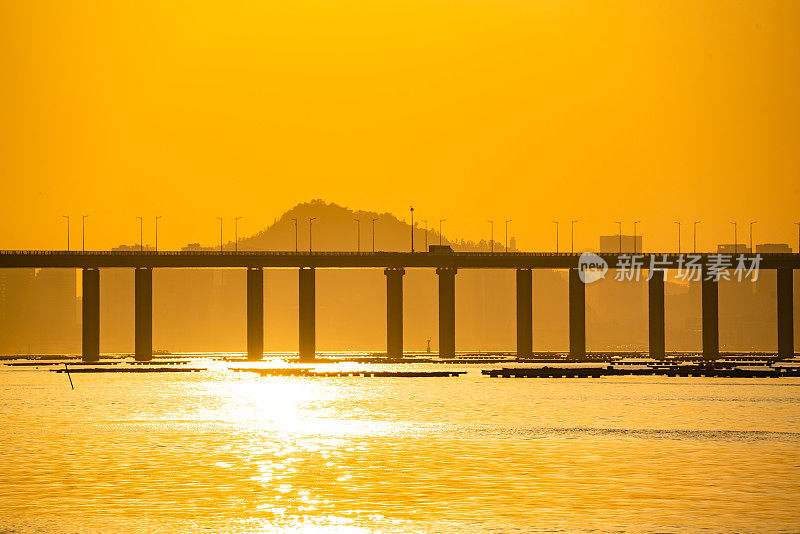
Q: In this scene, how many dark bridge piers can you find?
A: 11